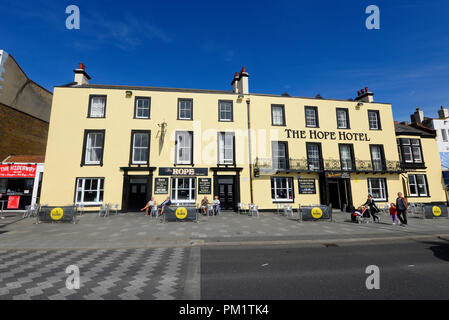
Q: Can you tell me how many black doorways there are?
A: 3